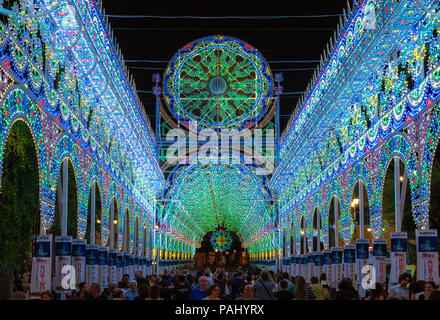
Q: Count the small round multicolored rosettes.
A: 1